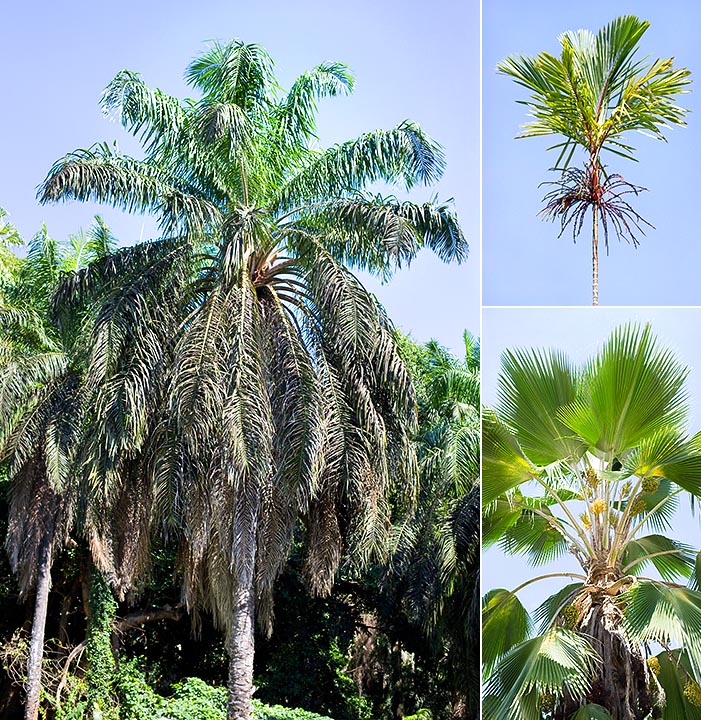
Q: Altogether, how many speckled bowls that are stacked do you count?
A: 0